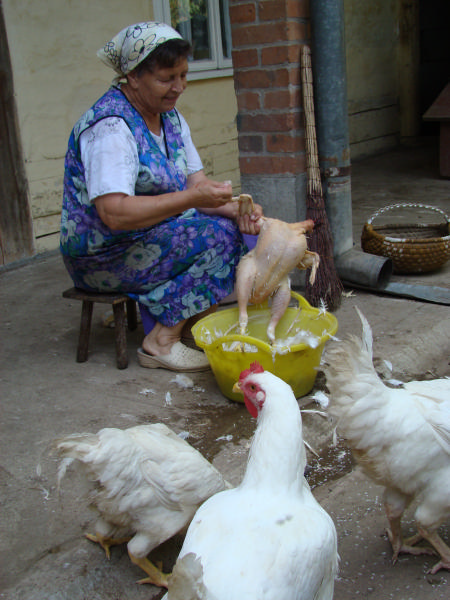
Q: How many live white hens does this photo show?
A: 3